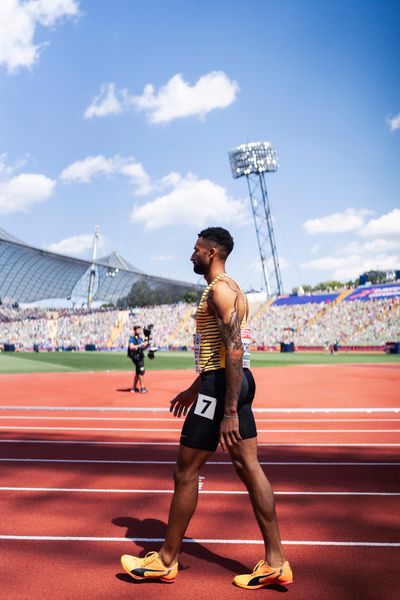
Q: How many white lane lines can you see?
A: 7